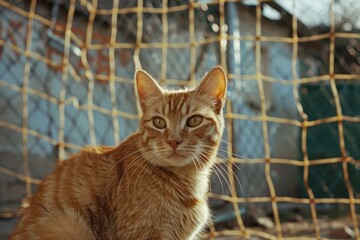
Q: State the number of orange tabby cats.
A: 1